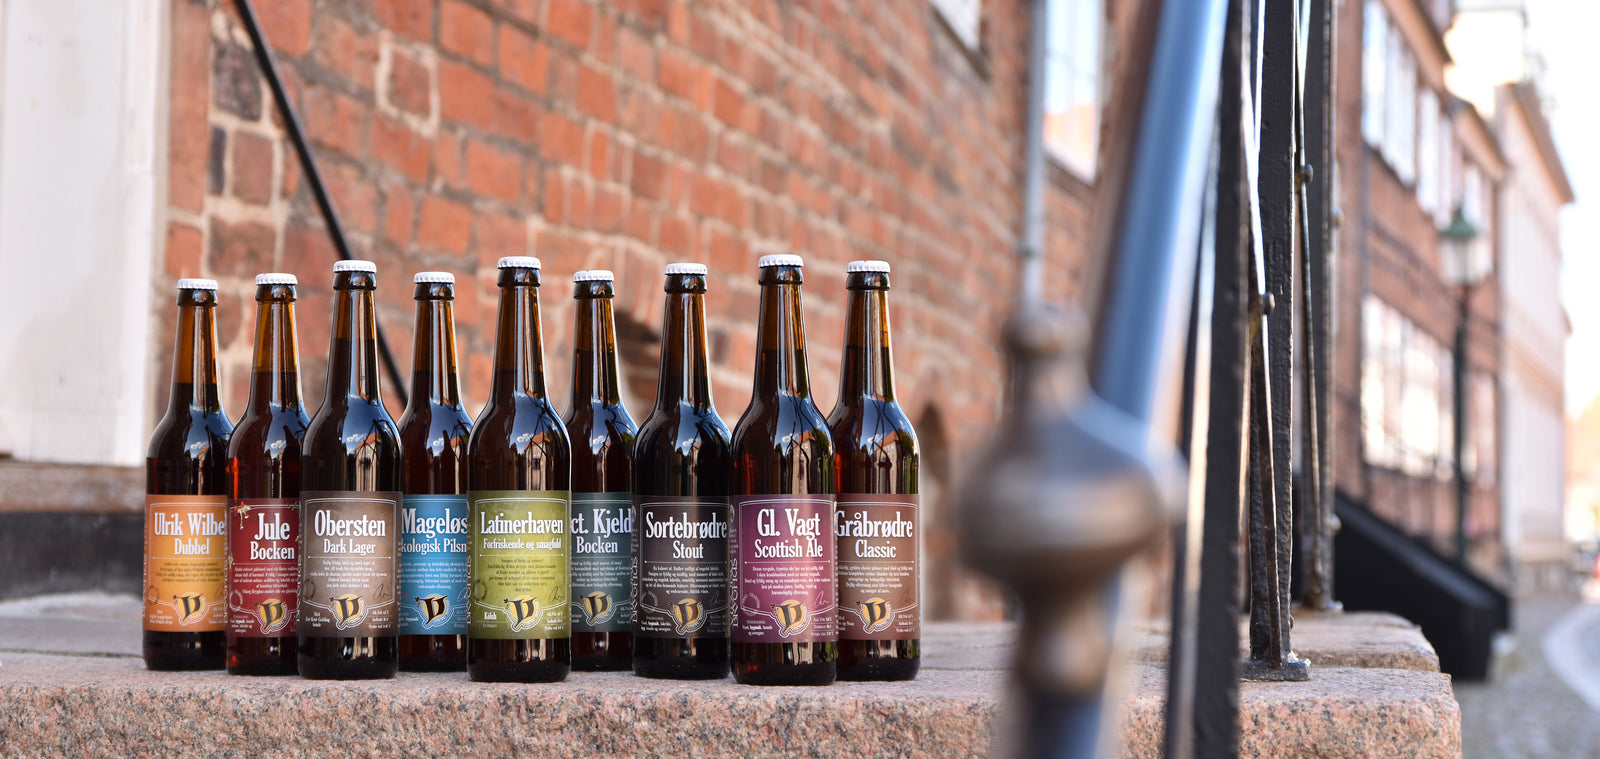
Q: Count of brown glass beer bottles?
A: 9